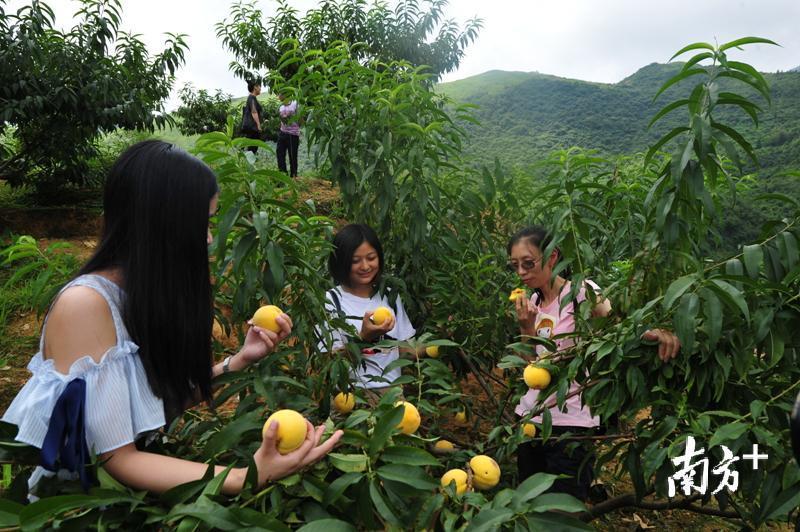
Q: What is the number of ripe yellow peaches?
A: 13